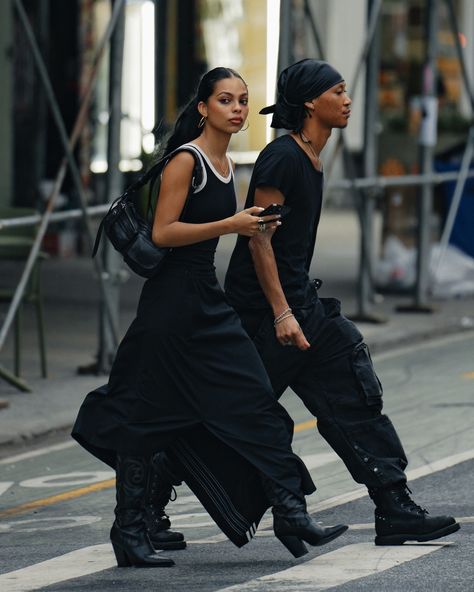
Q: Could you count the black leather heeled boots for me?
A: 2